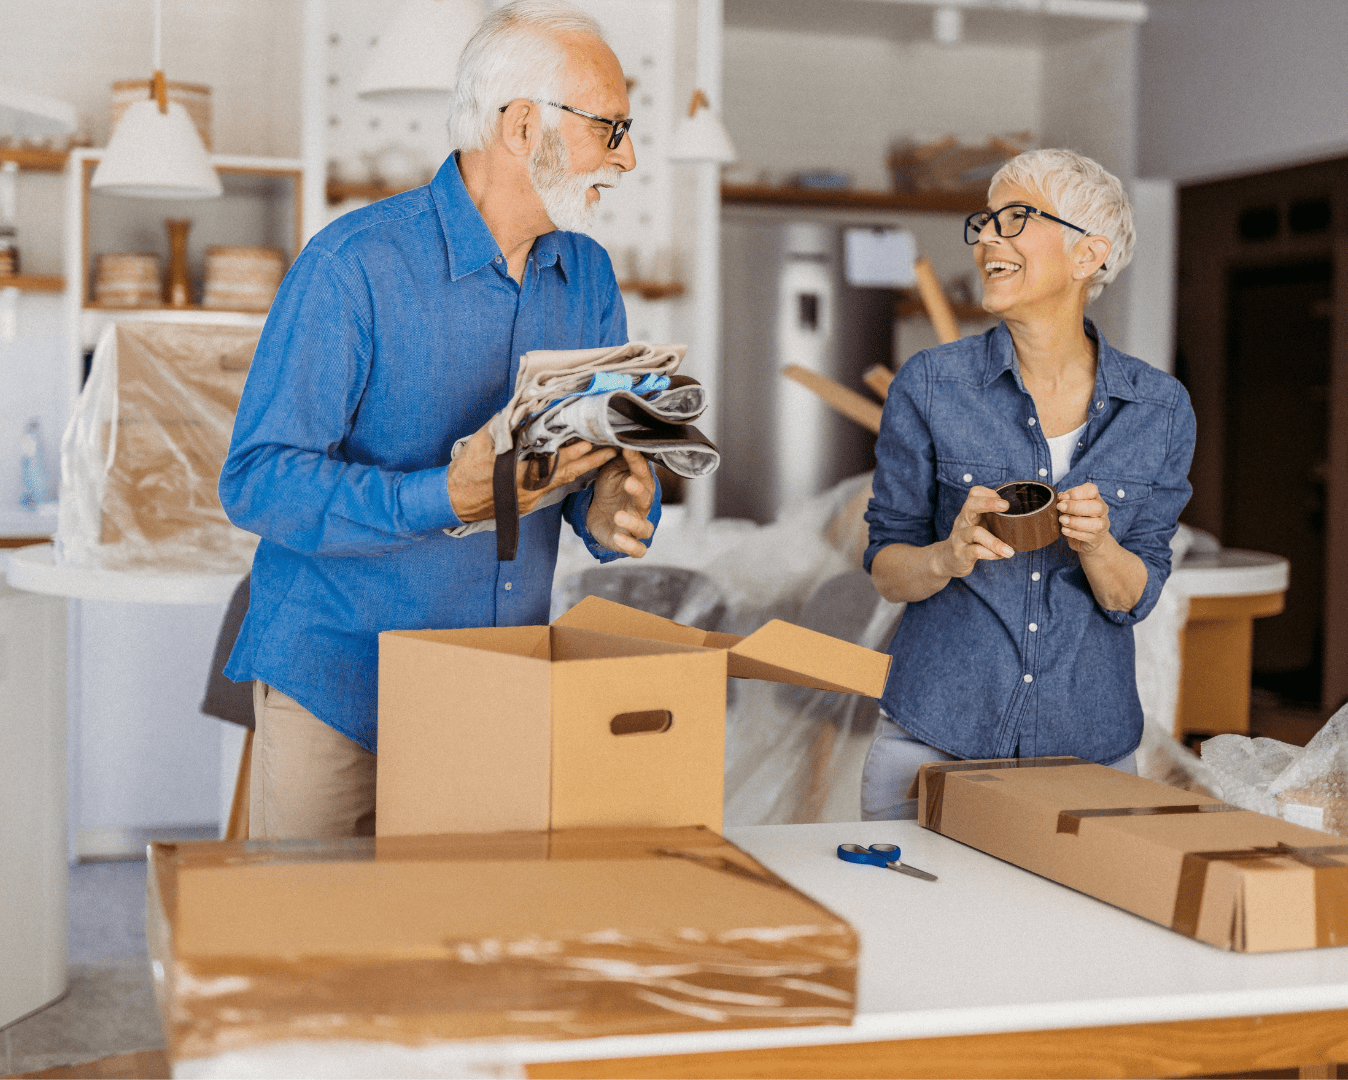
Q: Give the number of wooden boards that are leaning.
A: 3